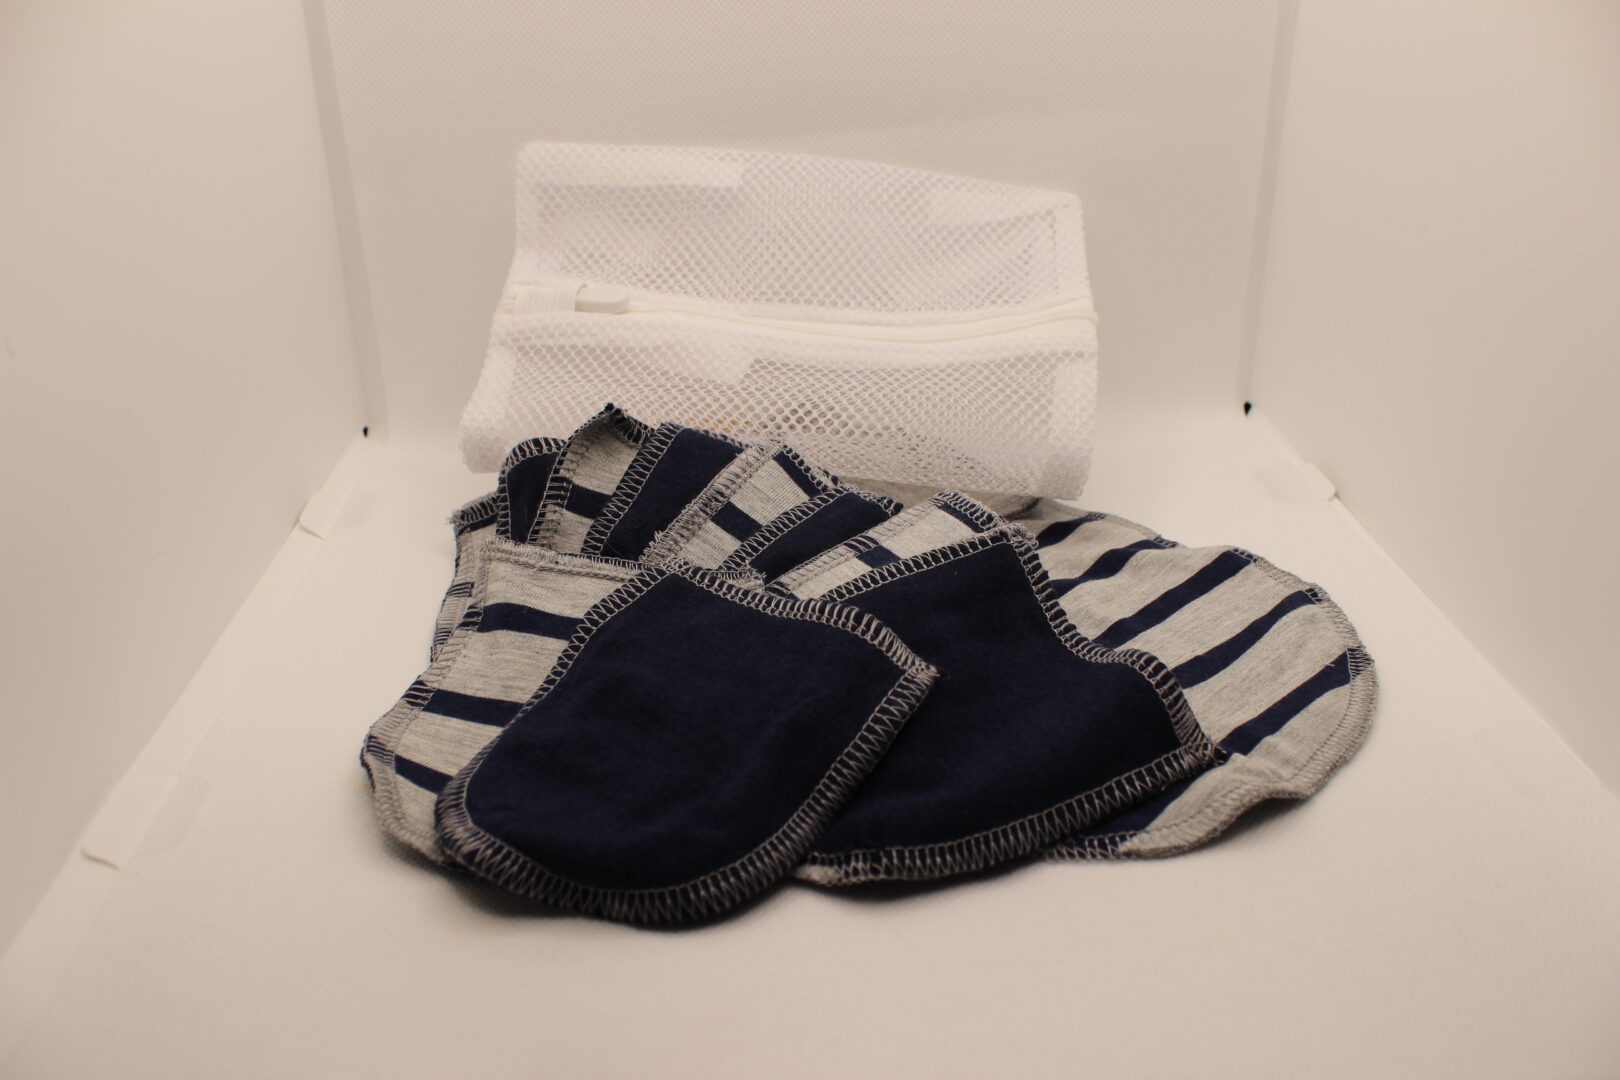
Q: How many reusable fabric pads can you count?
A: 11